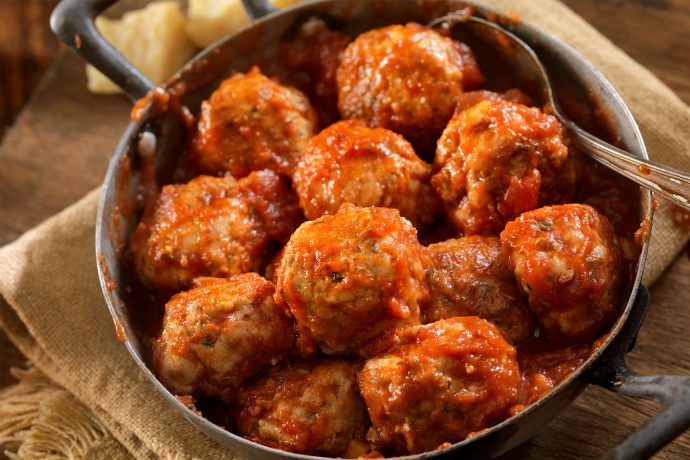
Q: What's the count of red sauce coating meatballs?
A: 11